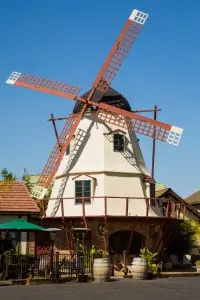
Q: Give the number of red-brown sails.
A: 4